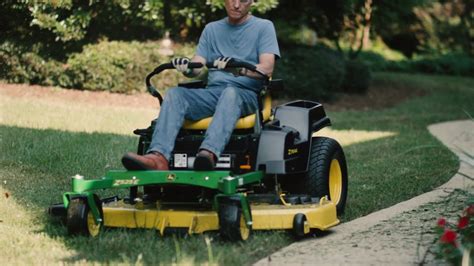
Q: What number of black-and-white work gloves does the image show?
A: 2